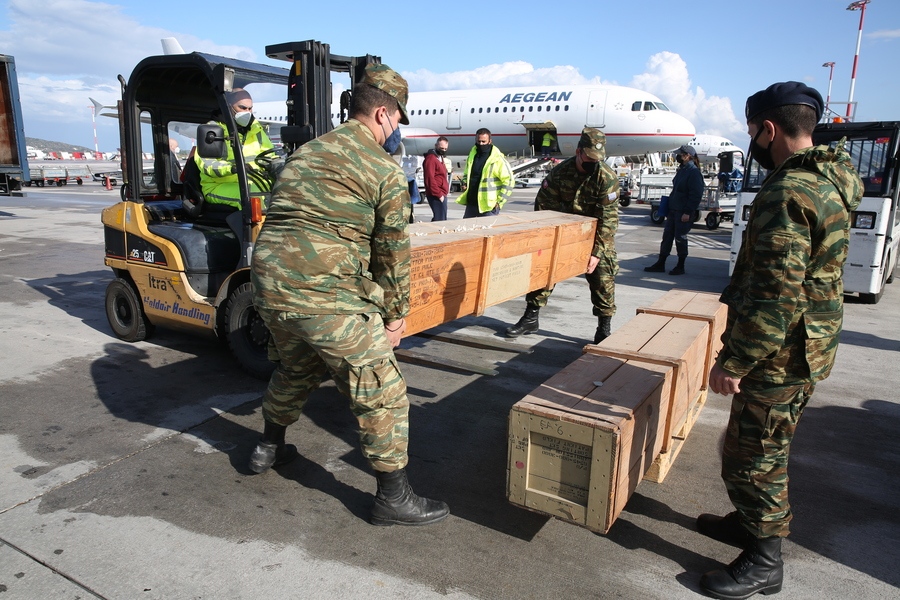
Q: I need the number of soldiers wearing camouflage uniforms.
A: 3